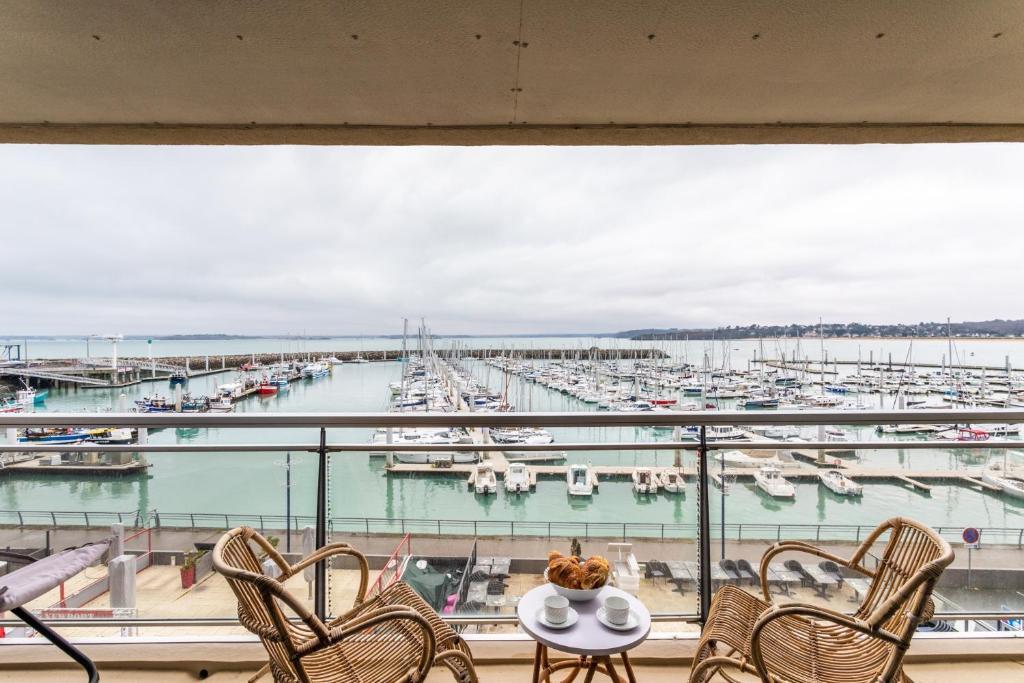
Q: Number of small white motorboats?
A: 7